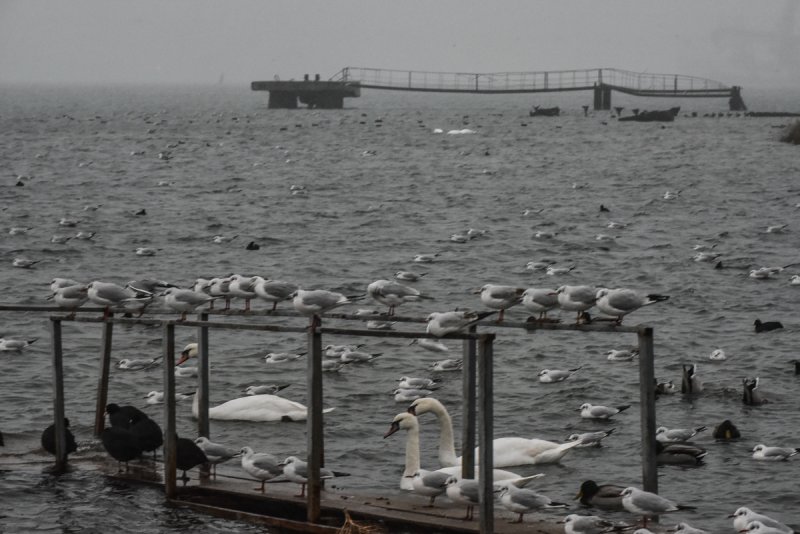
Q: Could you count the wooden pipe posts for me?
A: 8